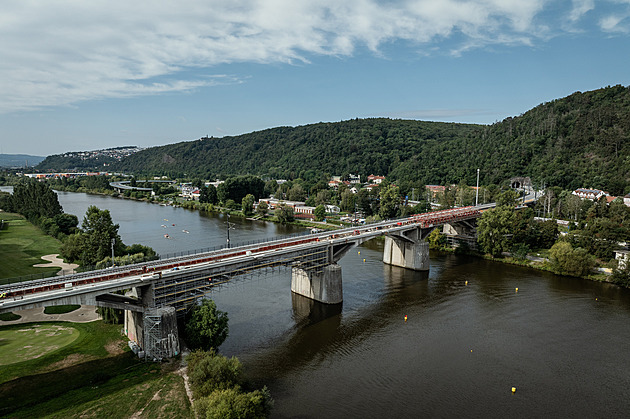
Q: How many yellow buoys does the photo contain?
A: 8